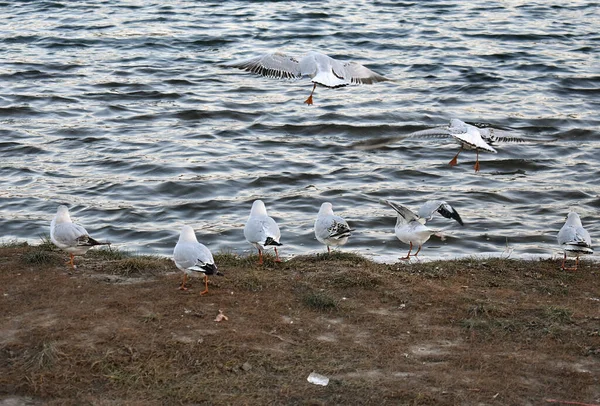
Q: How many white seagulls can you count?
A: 8